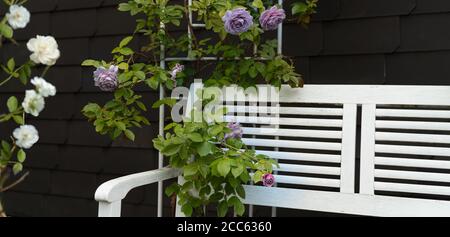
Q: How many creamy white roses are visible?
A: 5